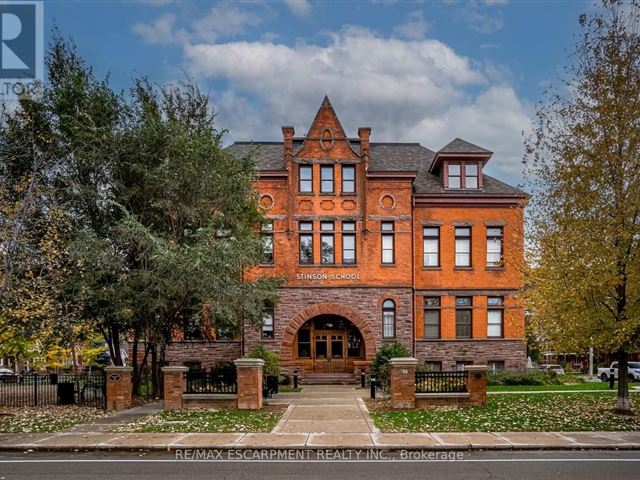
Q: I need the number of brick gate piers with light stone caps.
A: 5